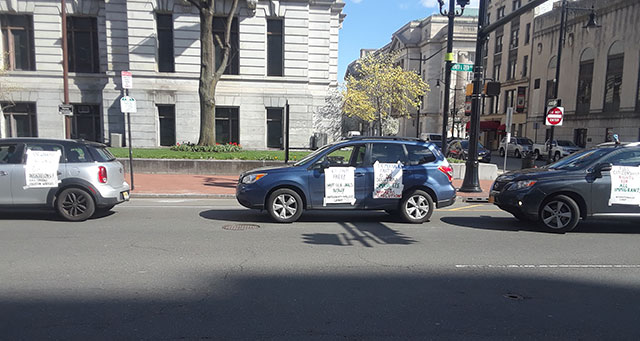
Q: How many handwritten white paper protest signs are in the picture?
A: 4